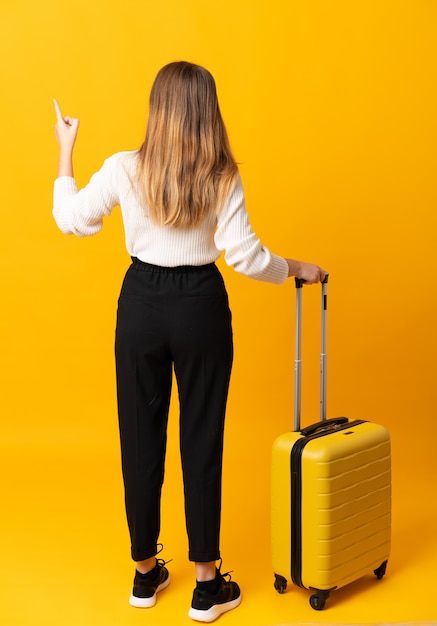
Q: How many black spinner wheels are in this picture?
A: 3